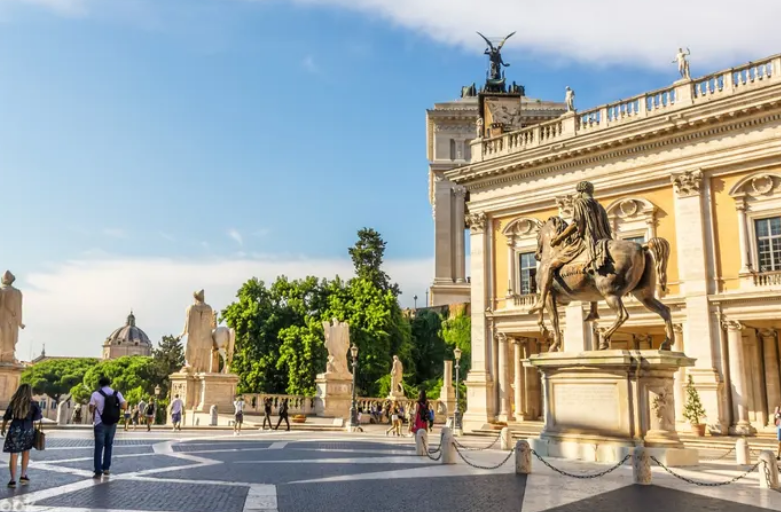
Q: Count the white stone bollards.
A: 7